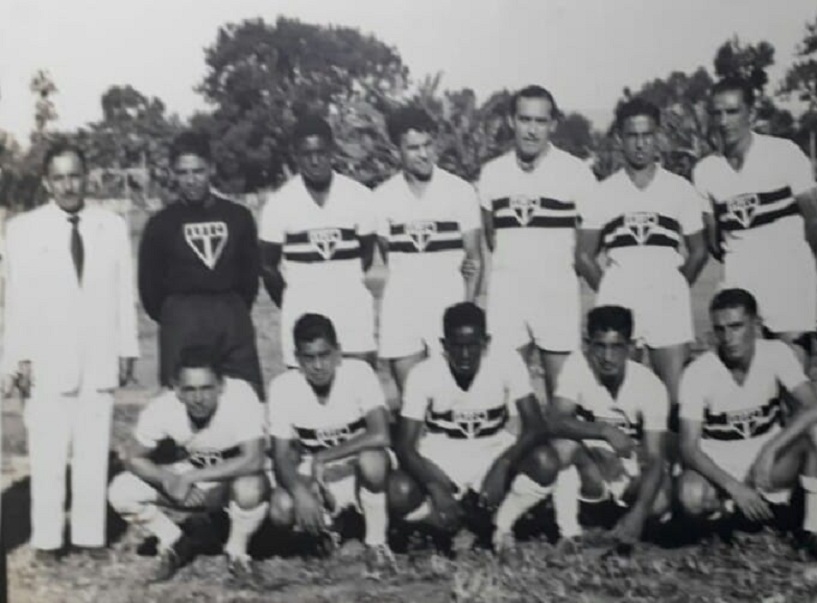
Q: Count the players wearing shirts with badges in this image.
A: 11